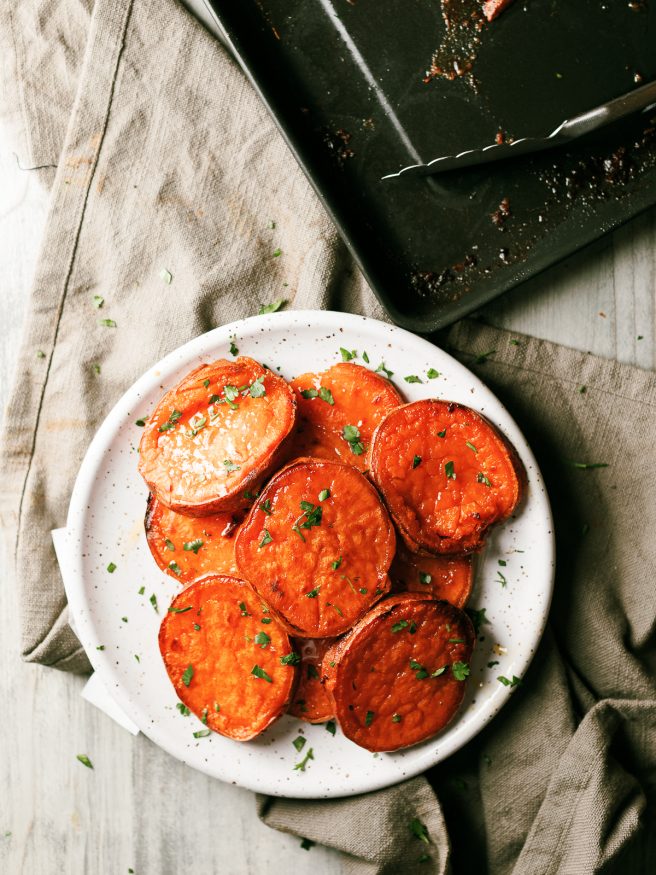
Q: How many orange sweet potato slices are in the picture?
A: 9